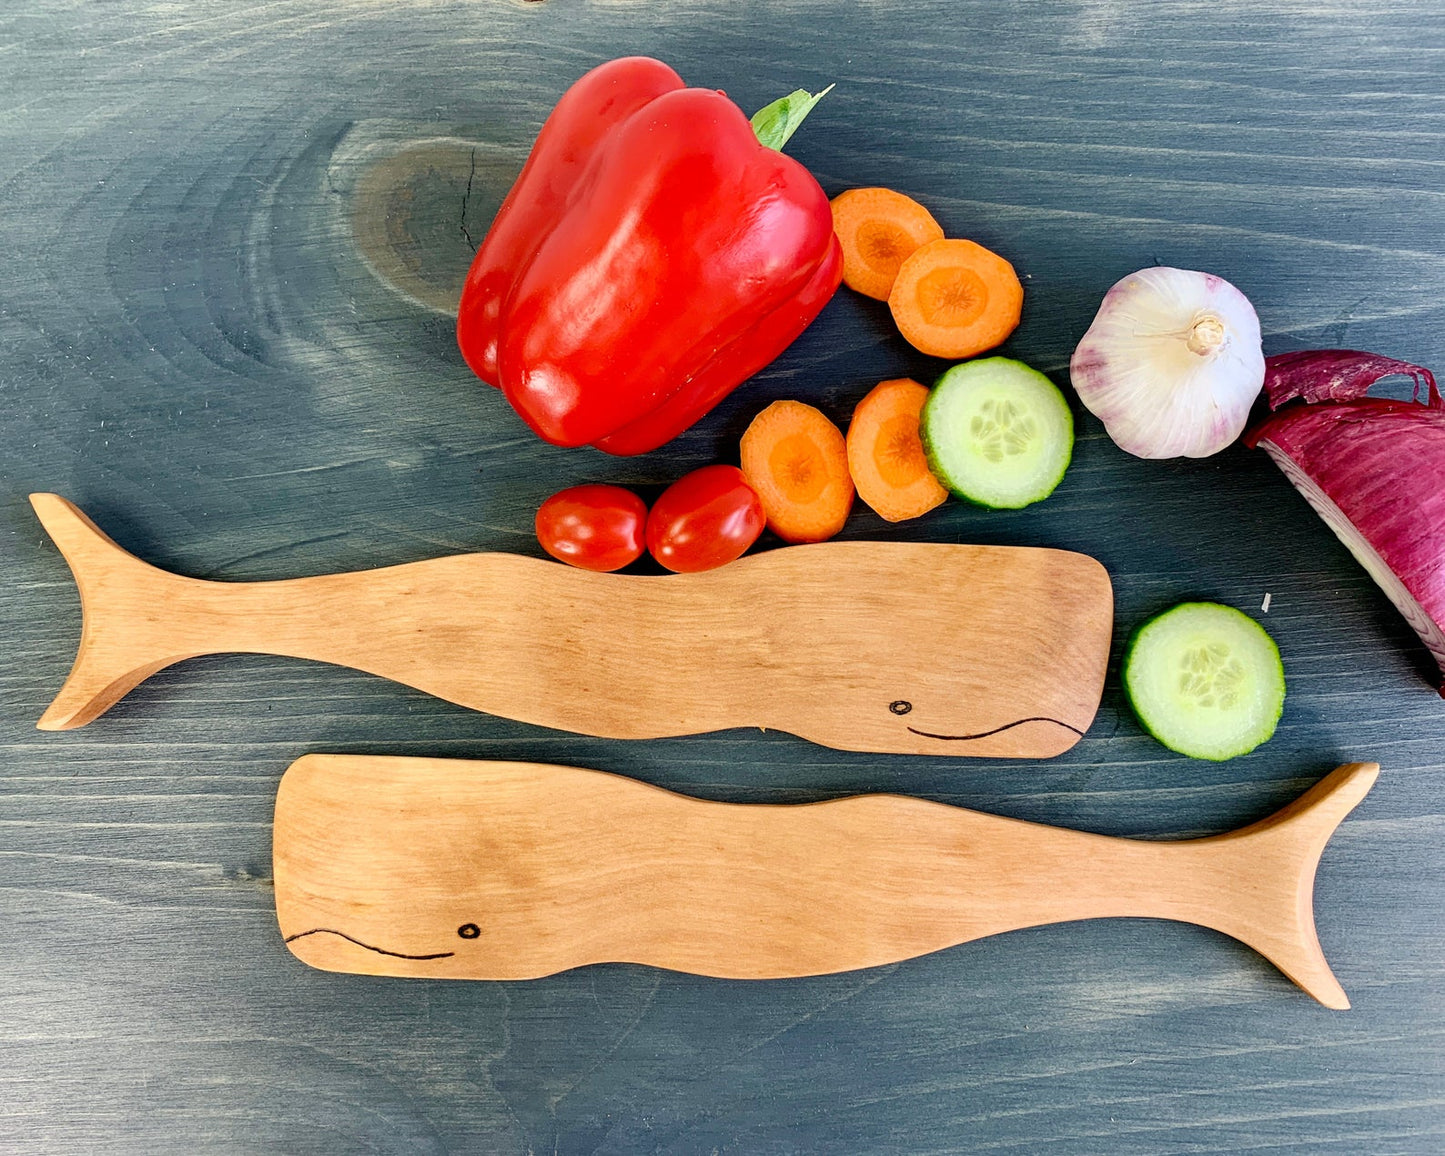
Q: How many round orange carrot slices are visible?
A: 4